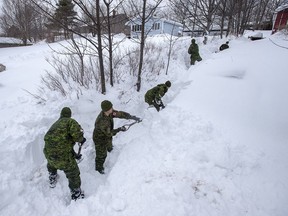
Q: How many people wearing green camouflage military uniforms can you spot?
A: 5